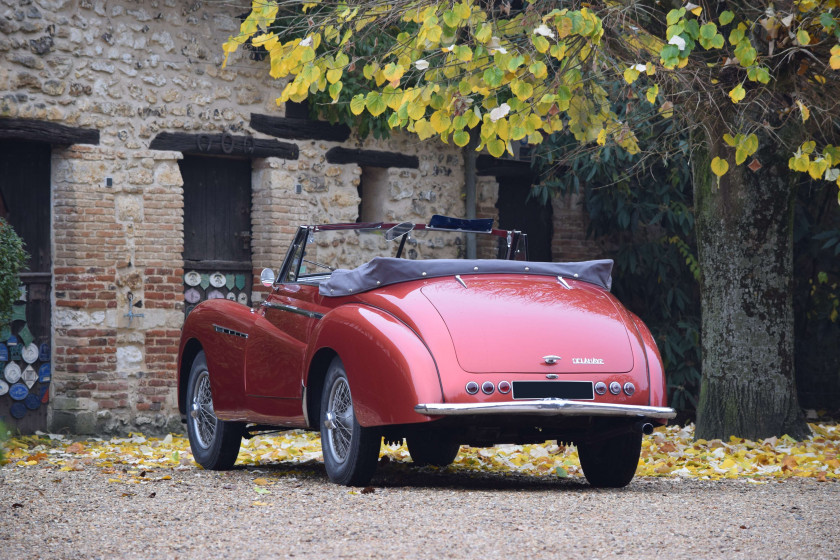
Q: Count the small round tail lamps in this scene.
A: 6